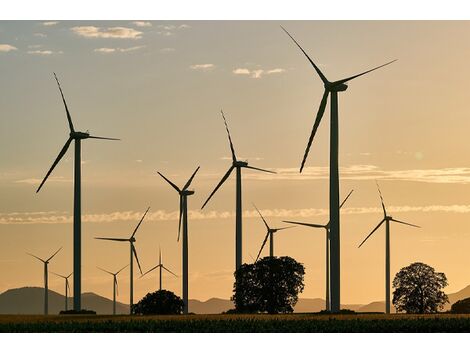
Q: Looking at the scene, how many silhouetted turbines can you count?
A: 12